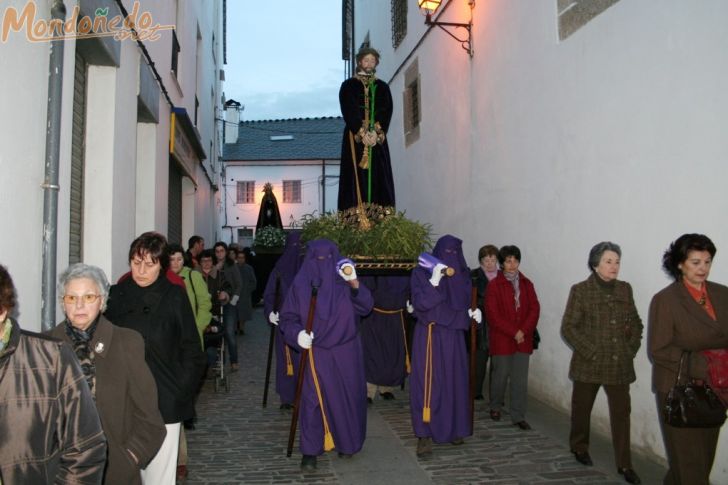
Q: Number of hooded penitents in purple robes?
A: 4